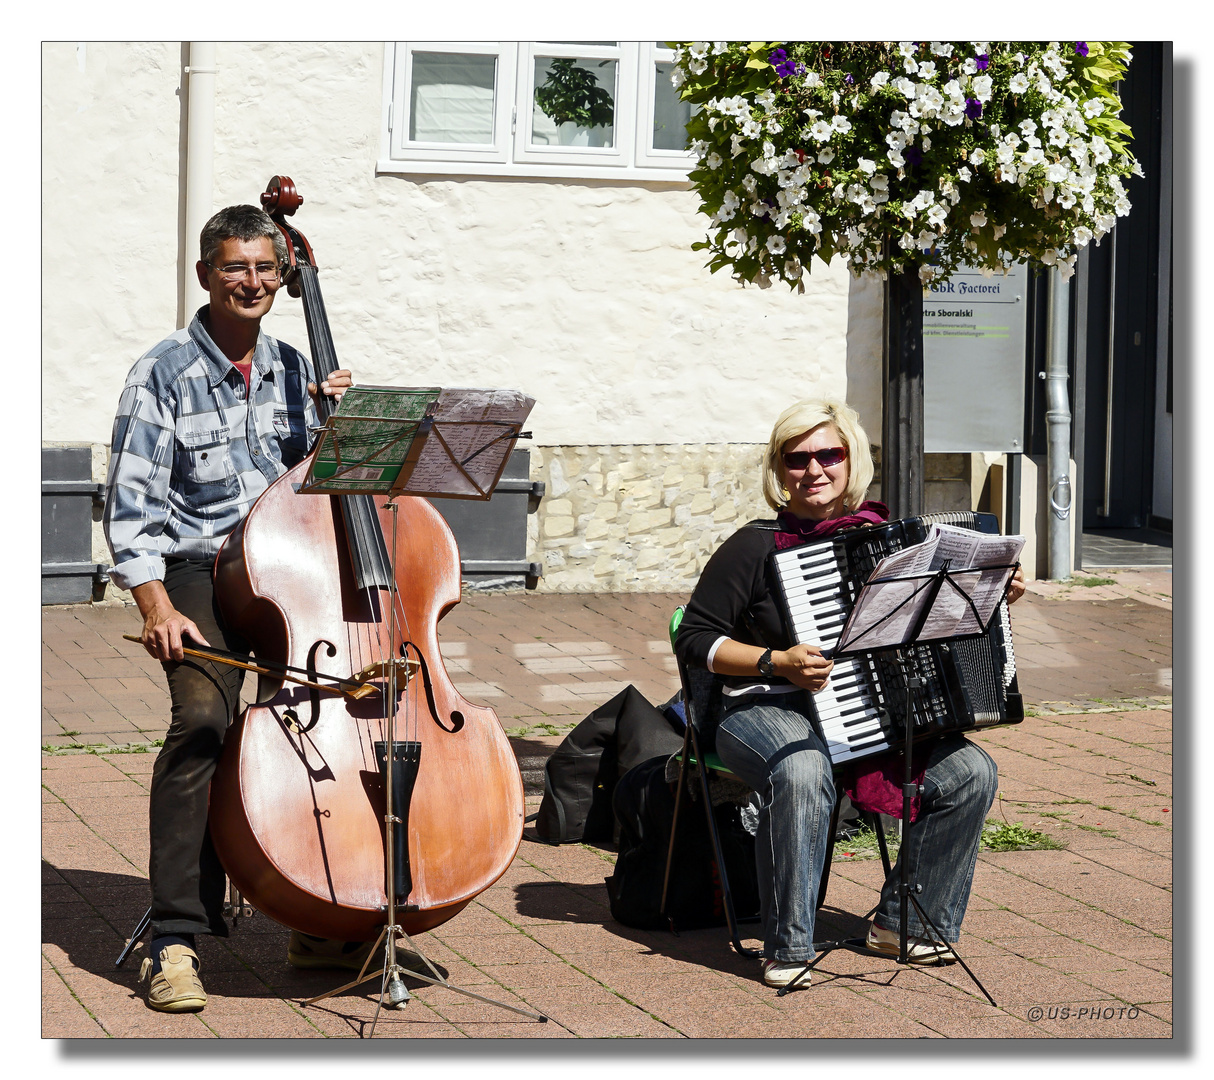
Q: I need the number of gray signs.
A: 1